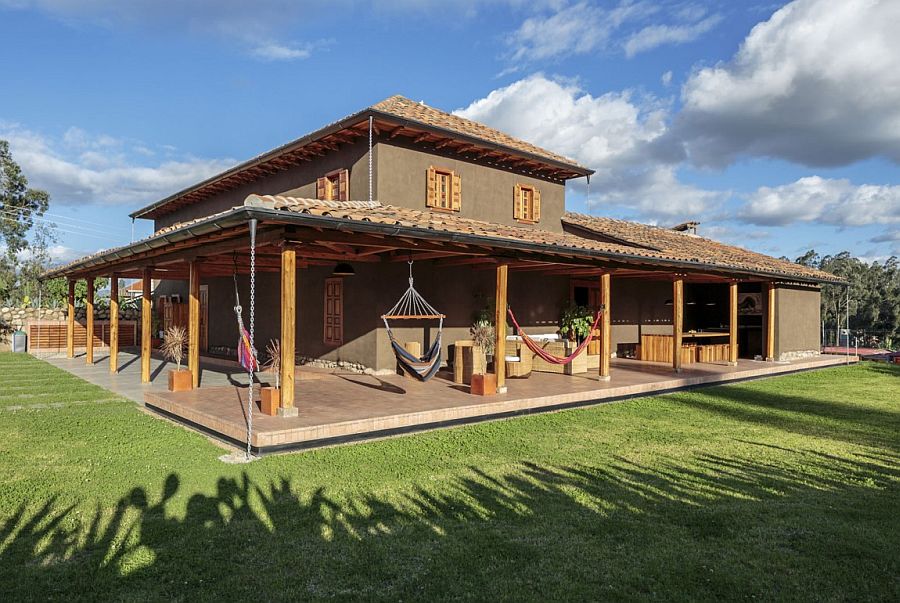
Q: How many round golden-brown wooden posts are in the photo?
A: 11